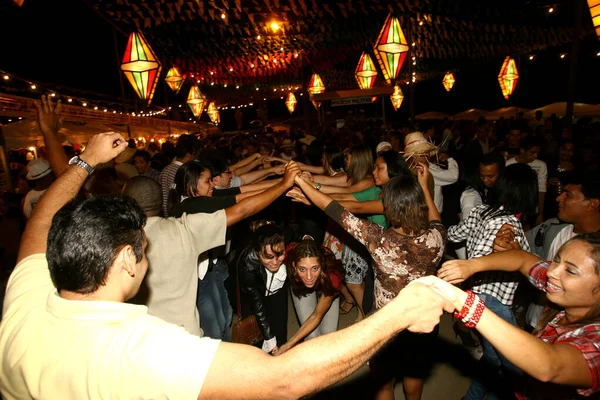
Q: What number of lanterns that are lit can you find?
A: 12